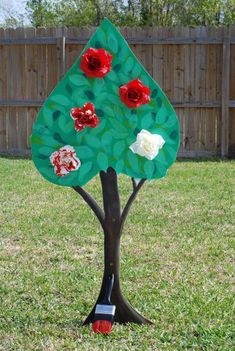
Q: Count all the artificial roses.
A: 5